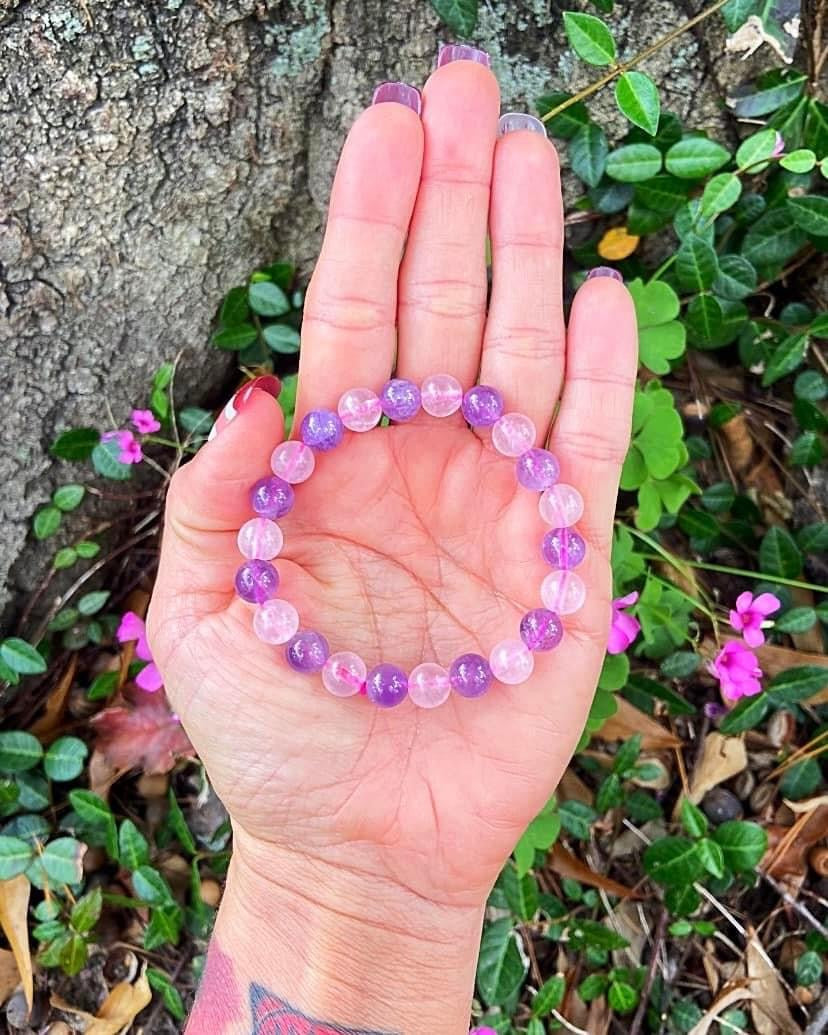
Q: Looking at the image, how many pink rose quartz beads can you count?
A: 11